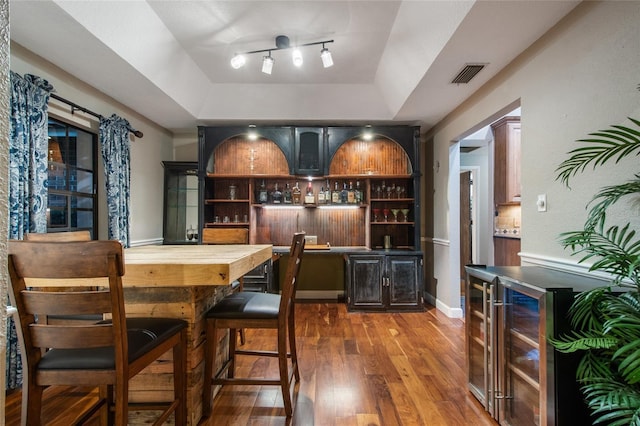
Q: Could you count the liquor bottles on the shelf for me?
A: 11